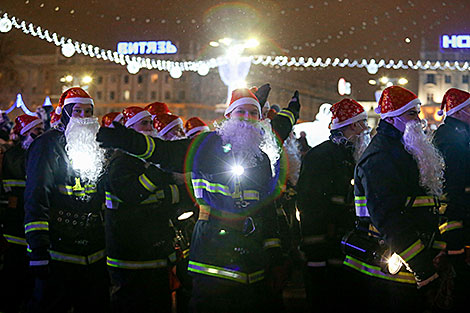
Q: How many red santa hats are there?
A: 12